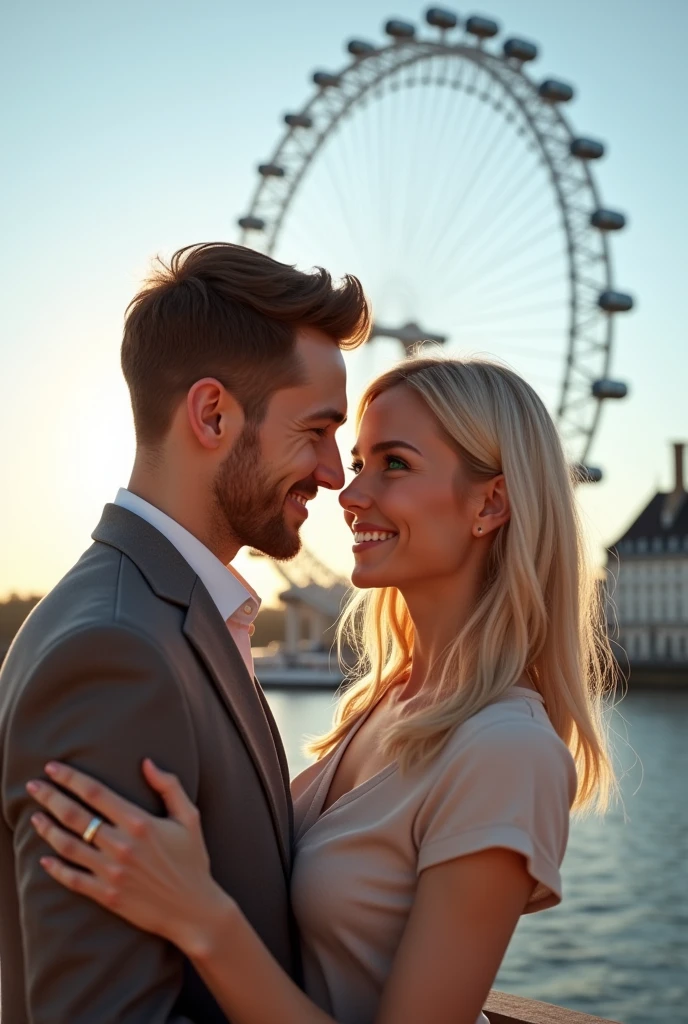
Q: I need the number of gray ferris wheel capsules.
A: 15